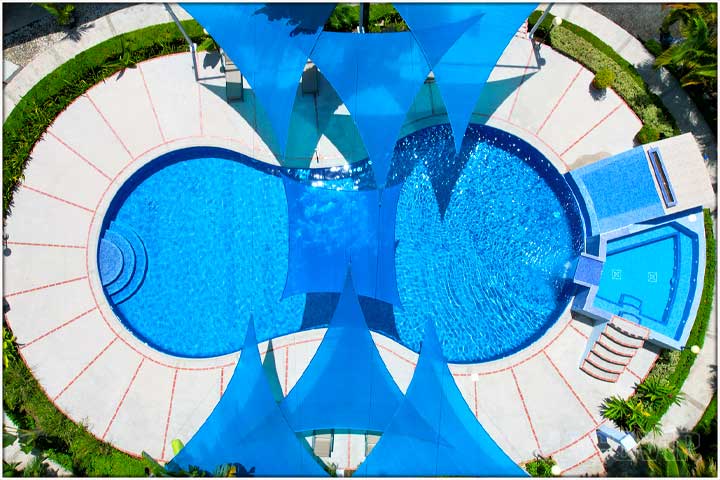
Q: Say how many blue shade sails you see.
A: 7